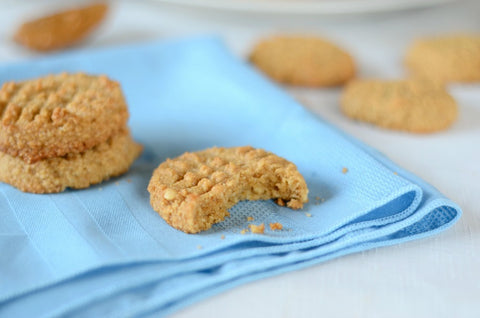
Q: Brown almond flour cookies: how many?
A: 7